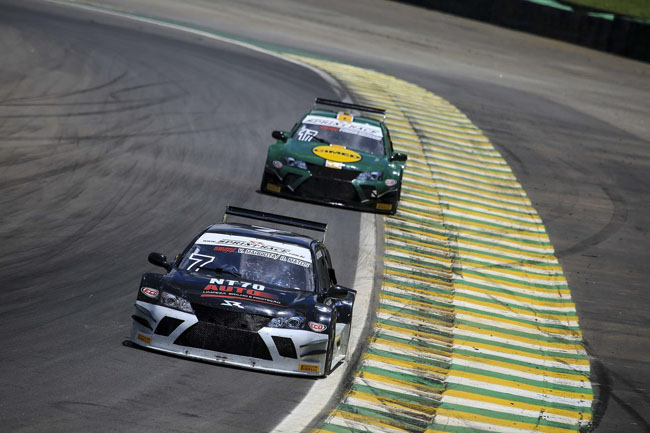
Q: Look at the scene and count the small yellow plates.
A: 4